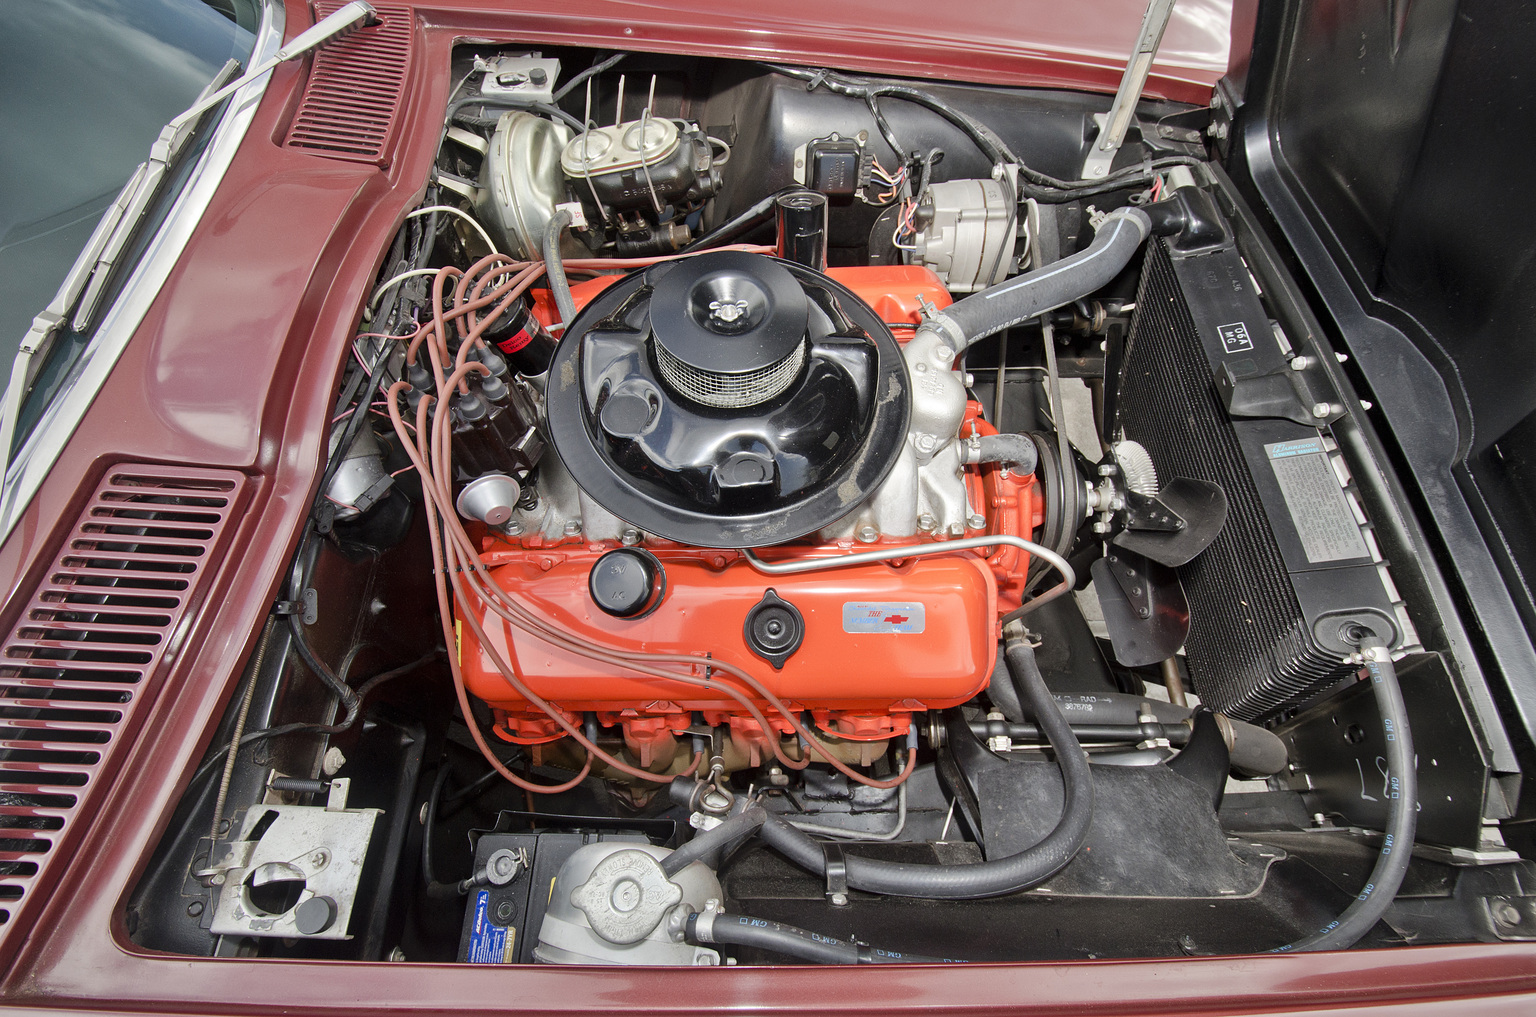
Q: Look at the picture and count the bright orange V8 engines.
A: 1